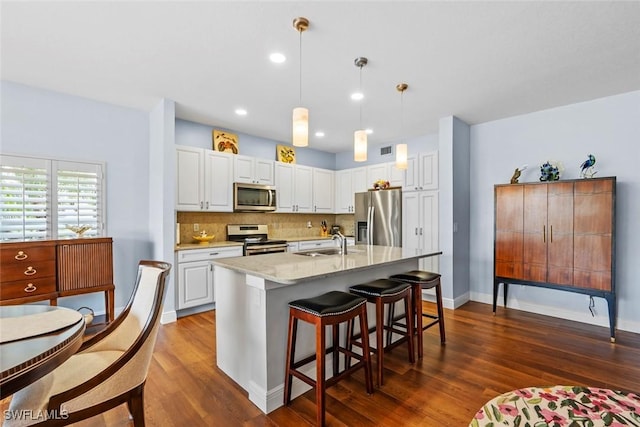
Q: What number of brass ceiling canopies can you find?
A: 2